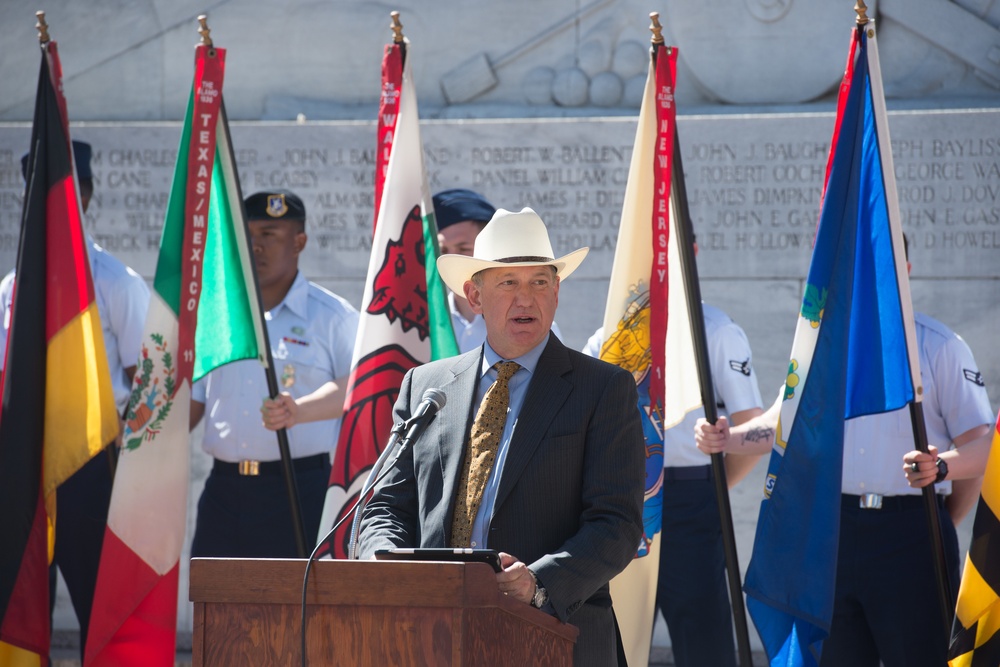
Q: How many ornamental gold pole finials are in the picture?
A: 5